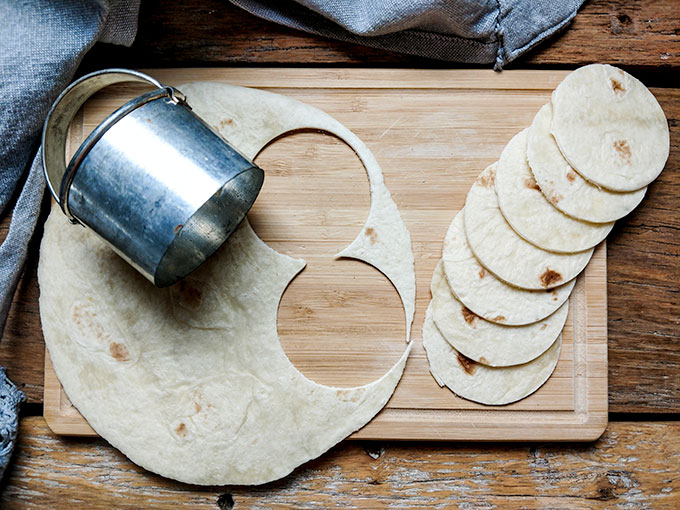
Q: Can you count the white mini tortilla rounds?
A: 7